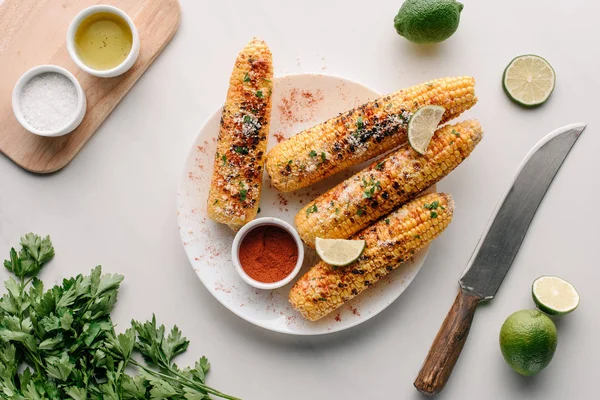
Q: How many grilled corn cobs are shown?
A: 4